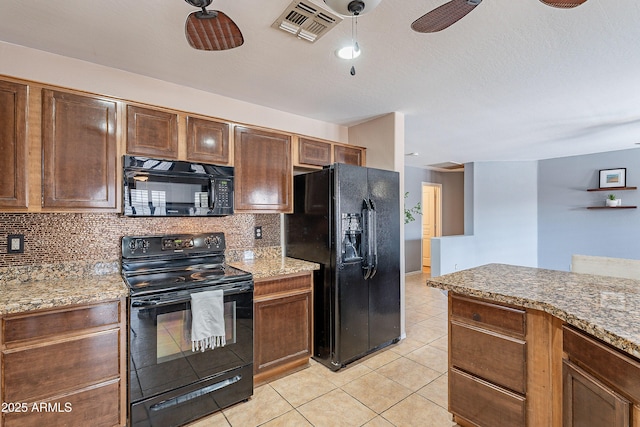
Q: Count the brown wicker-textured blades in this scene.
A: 3